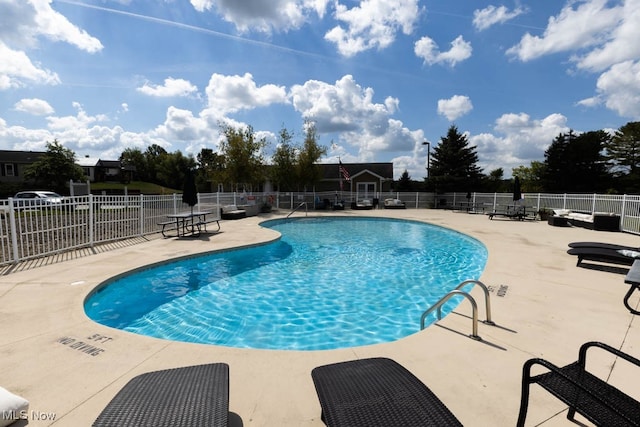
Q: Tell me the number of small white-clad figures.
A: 0